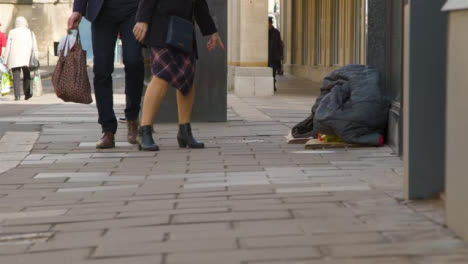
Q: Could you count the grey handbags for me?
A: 1